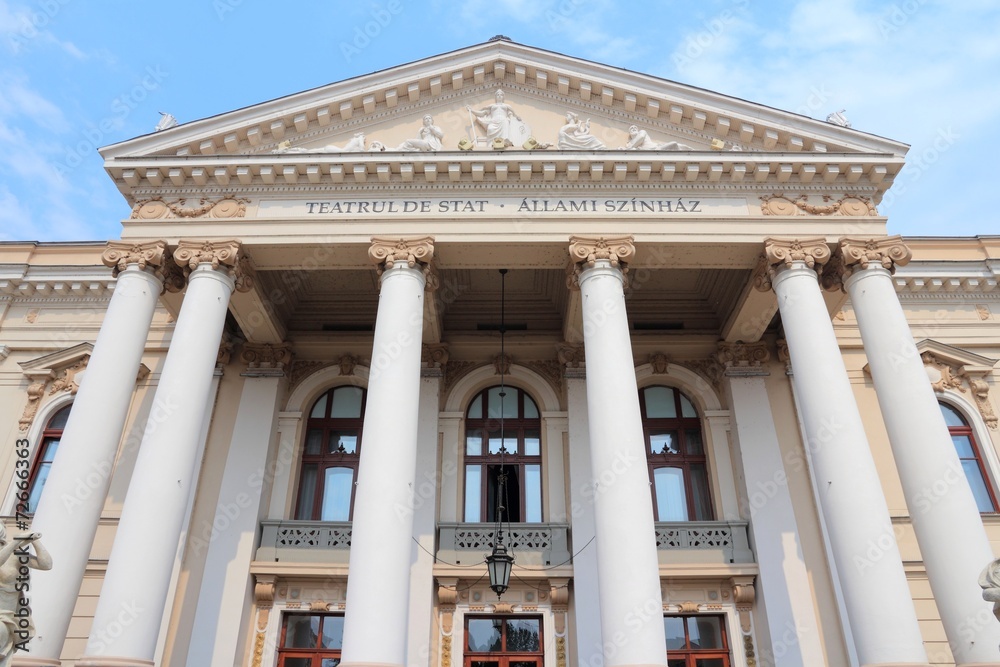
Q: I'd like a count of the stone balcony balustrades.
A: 3